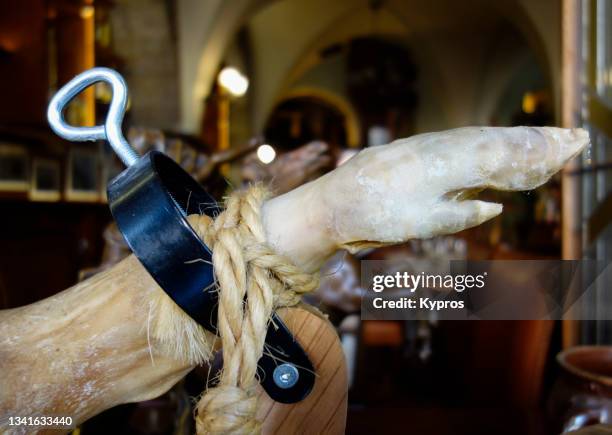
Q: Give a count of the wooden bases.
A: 1